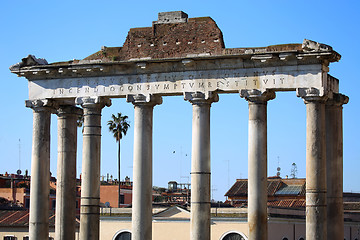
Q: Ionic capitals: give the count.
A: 8